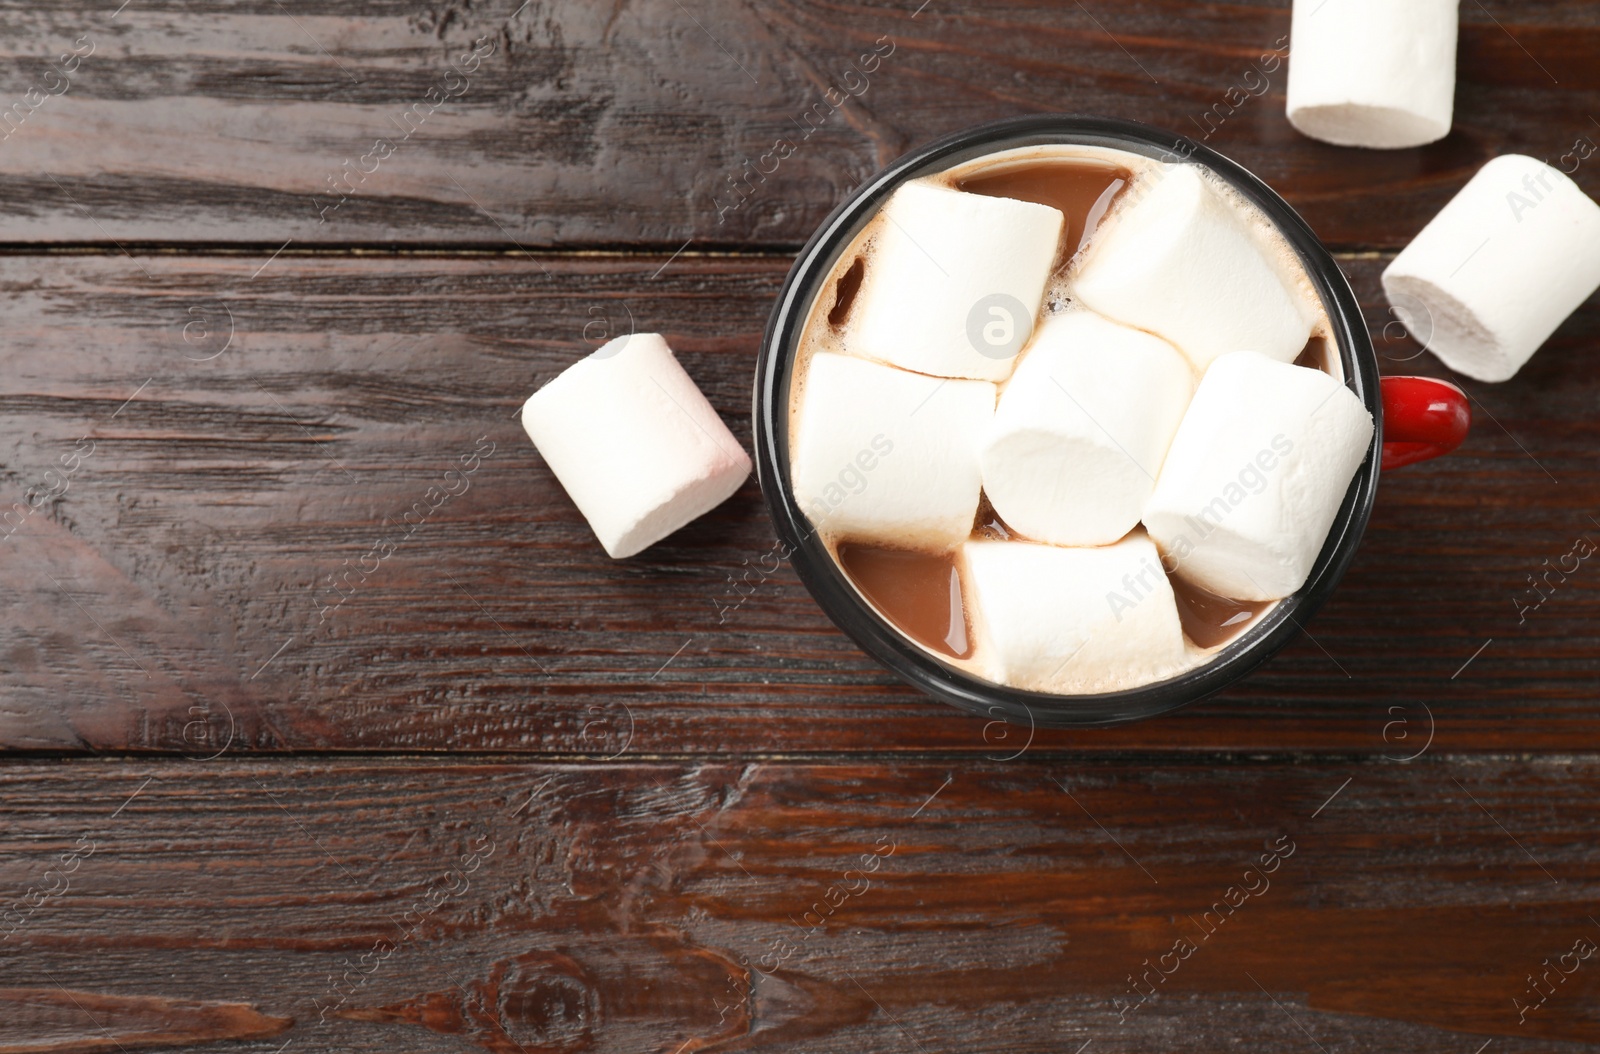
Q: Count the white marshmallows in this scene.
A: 9